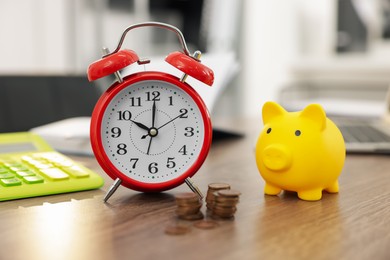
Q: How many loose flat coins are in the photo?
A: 2